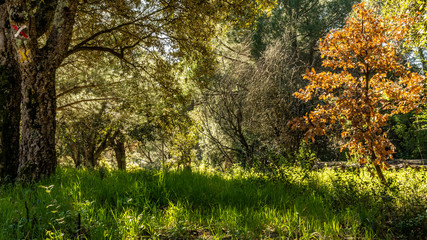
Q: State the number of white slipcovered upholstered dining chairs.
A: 0